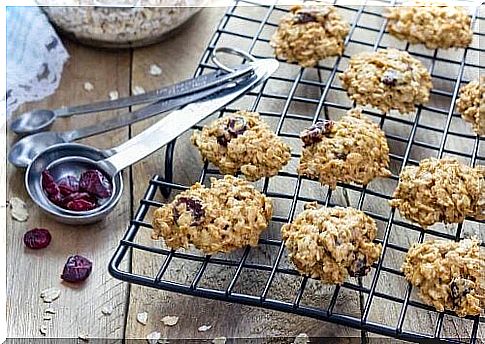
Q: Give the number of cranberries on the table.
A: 2